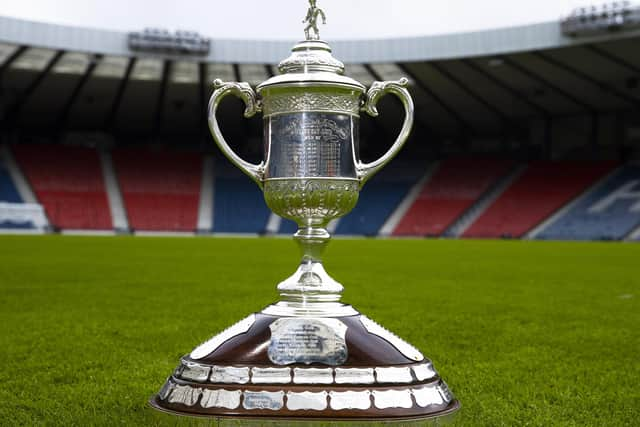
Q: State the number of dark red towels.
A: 0